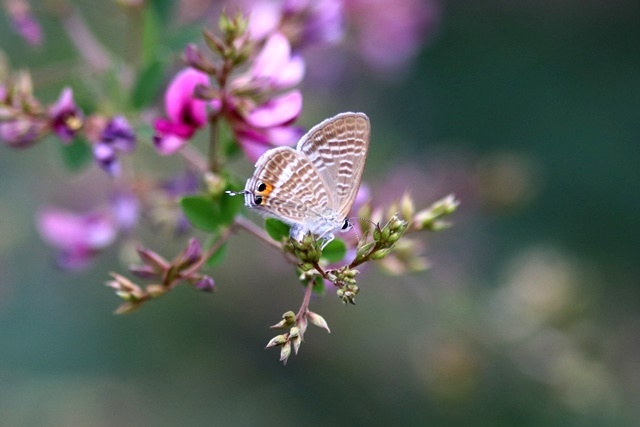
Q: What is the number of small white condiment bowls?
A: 0